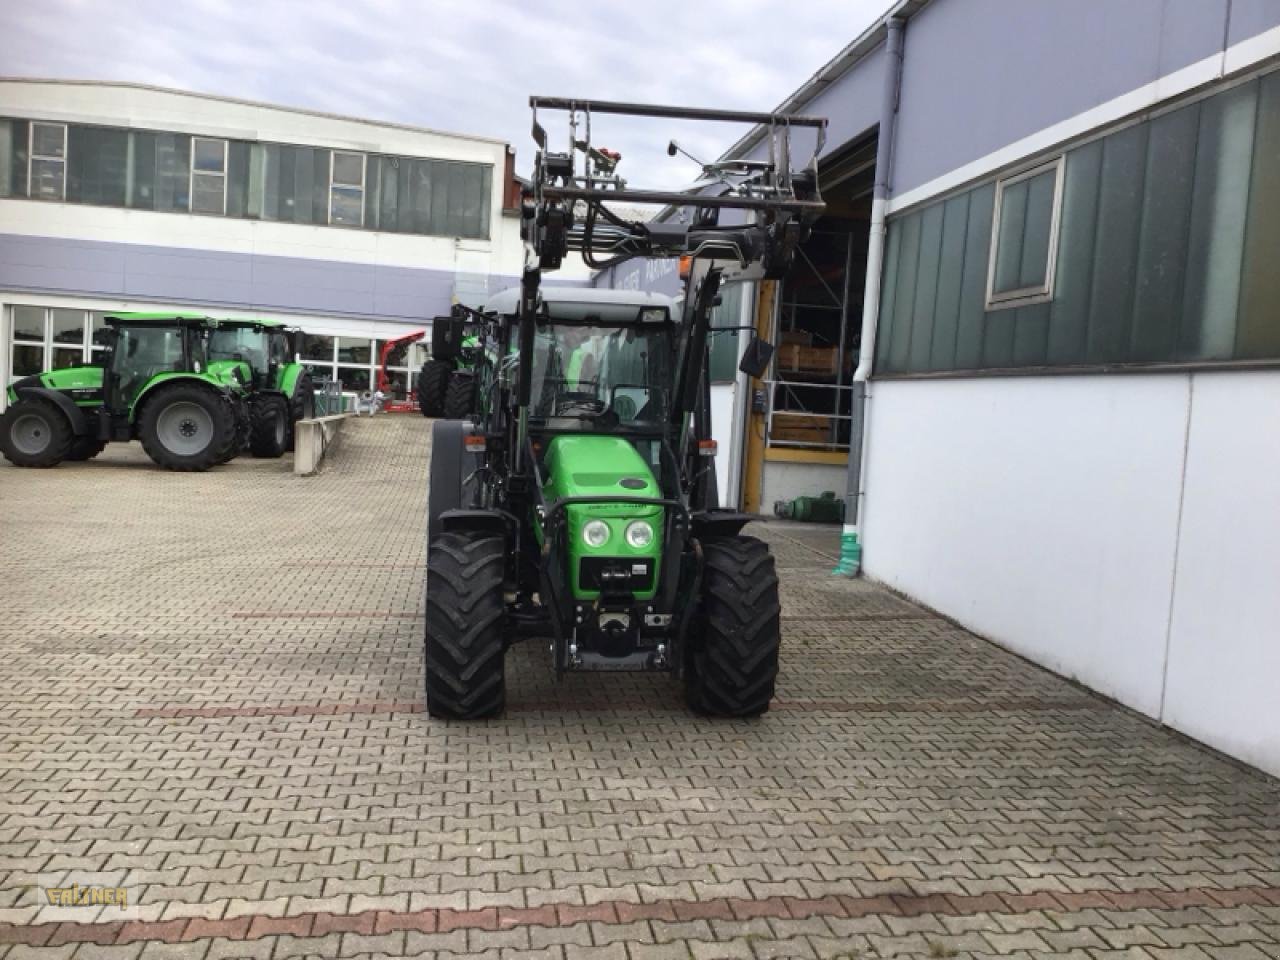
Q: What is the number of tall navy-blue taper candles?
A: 0